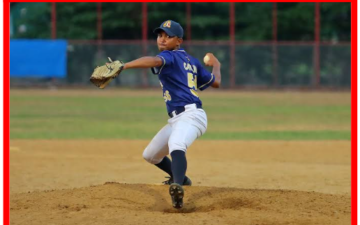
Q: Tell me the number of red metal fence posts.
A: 7